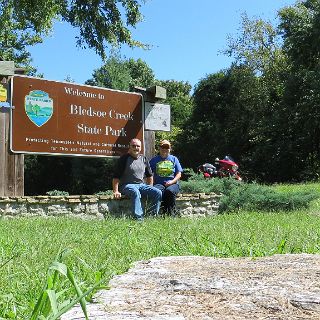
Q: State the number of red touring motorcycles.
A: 1